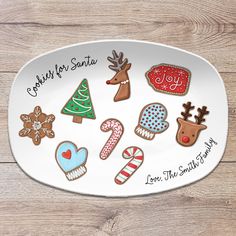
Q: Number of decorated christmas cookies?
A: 9